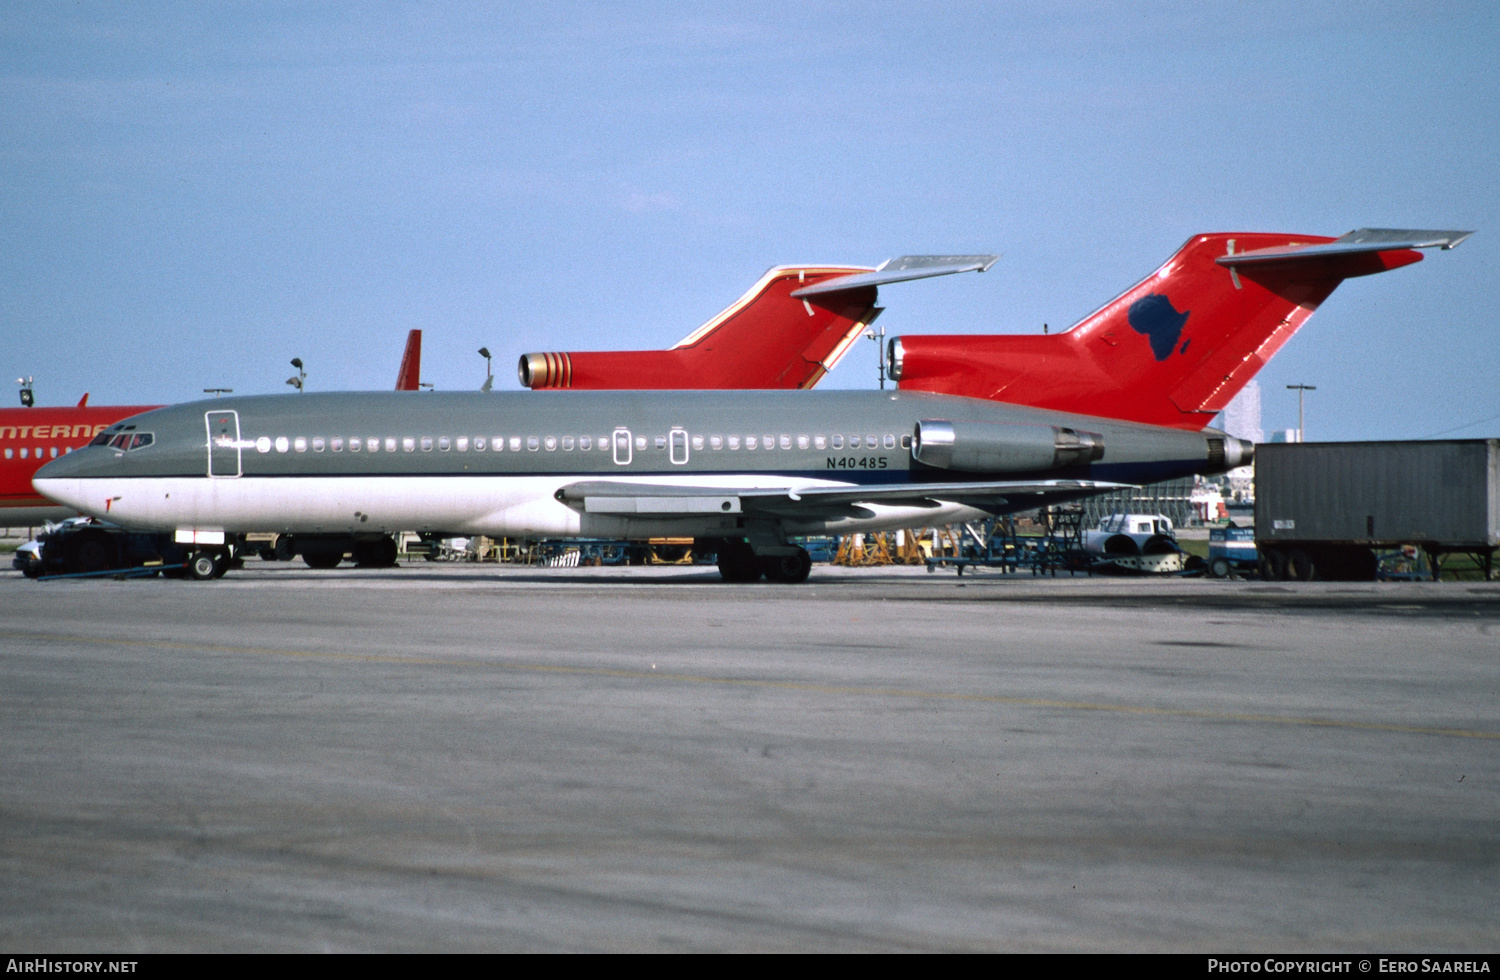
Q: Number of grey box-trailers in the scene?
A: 1